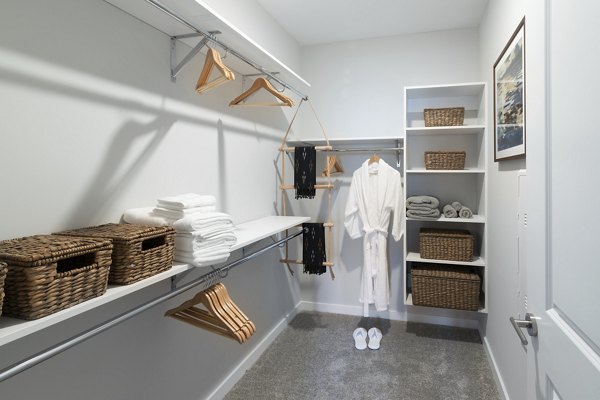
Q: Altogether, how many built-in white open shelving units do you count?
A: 1